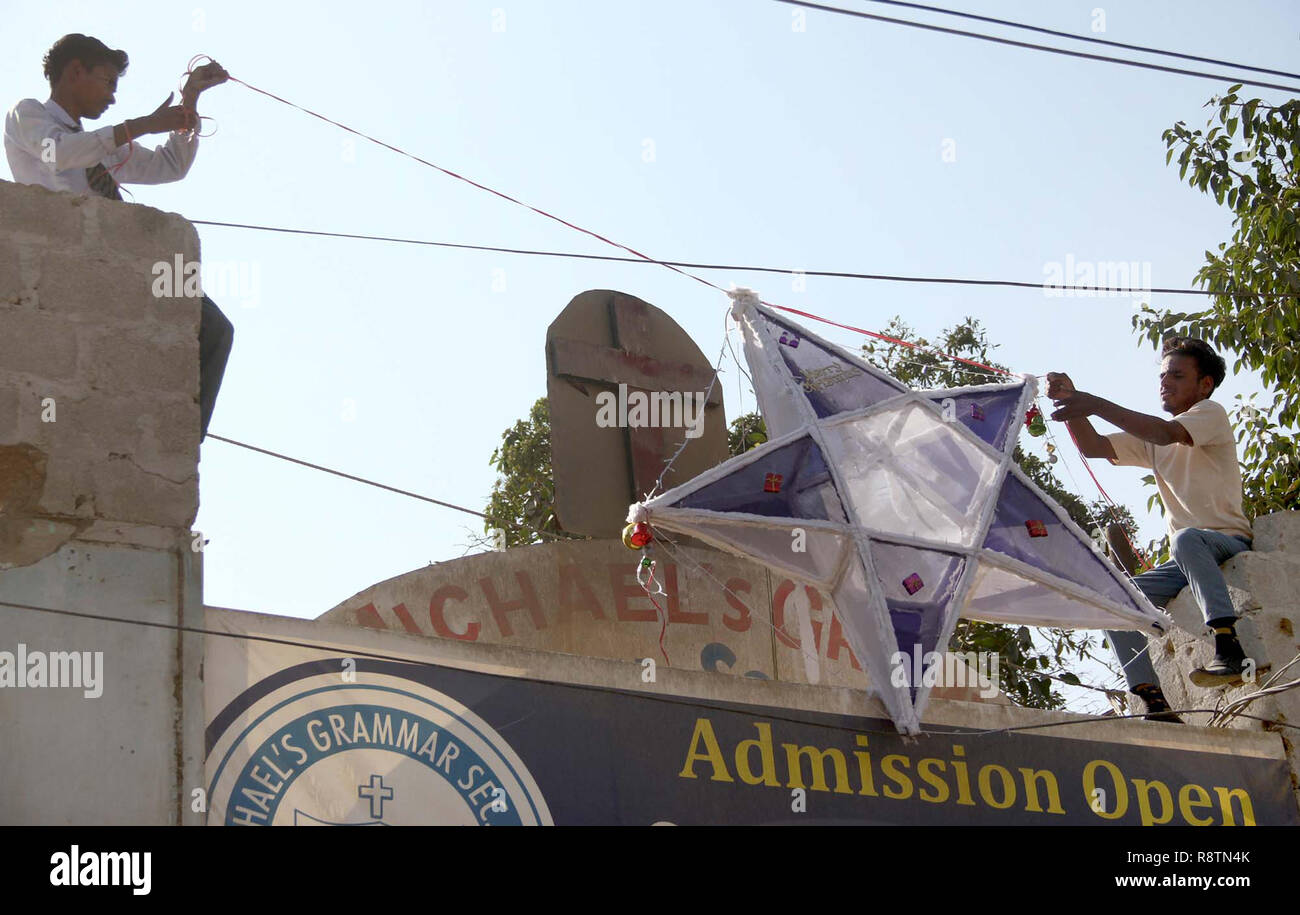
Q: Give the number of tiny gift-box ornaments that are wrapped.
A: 5